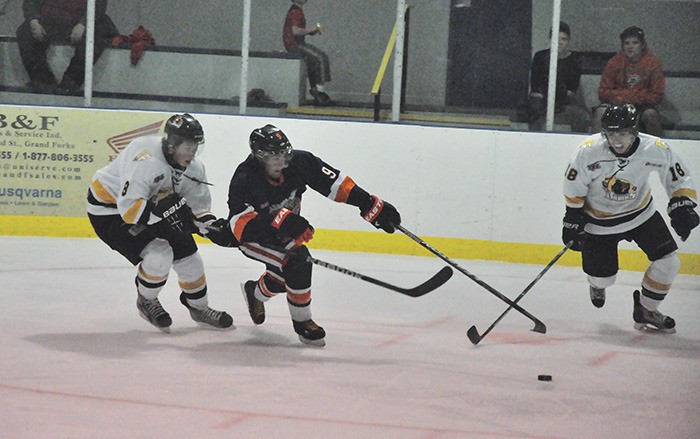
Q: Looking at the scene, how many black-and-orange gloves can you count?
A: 2